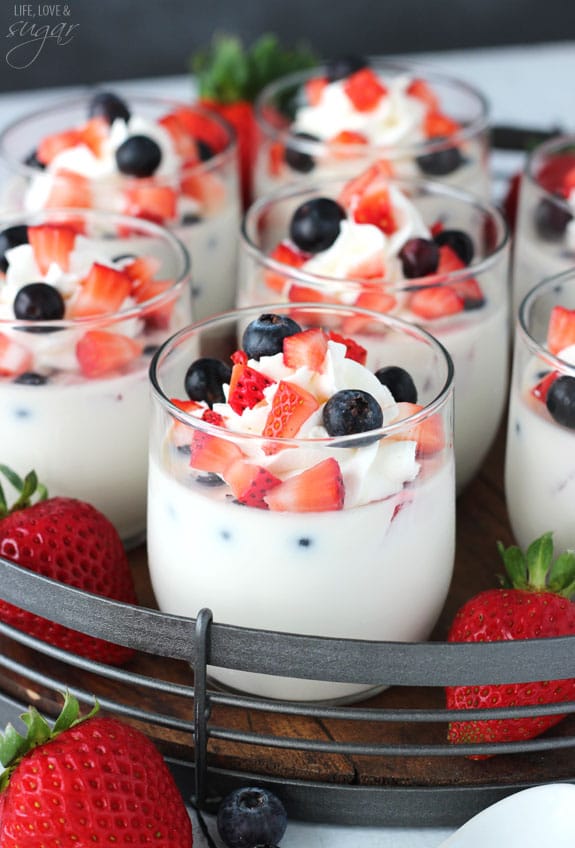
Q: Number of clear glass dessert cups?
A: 7